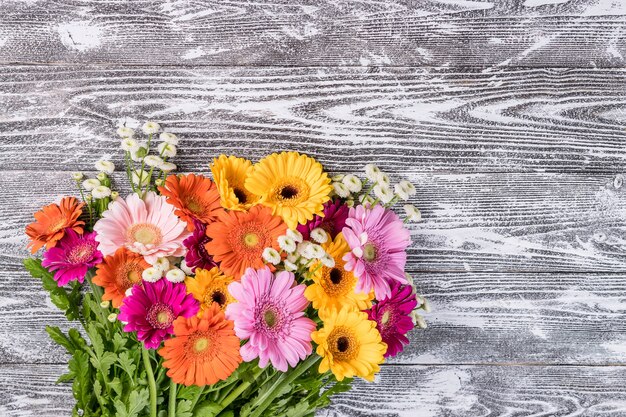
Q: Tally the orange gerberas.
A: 5